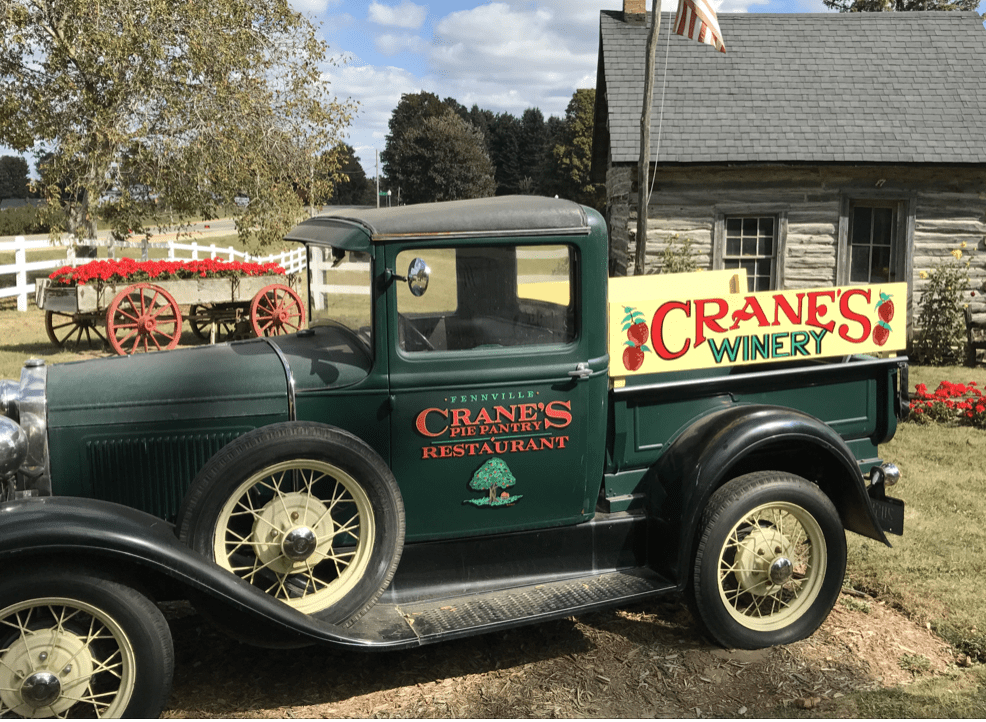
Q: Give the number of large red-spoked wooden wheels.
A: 2